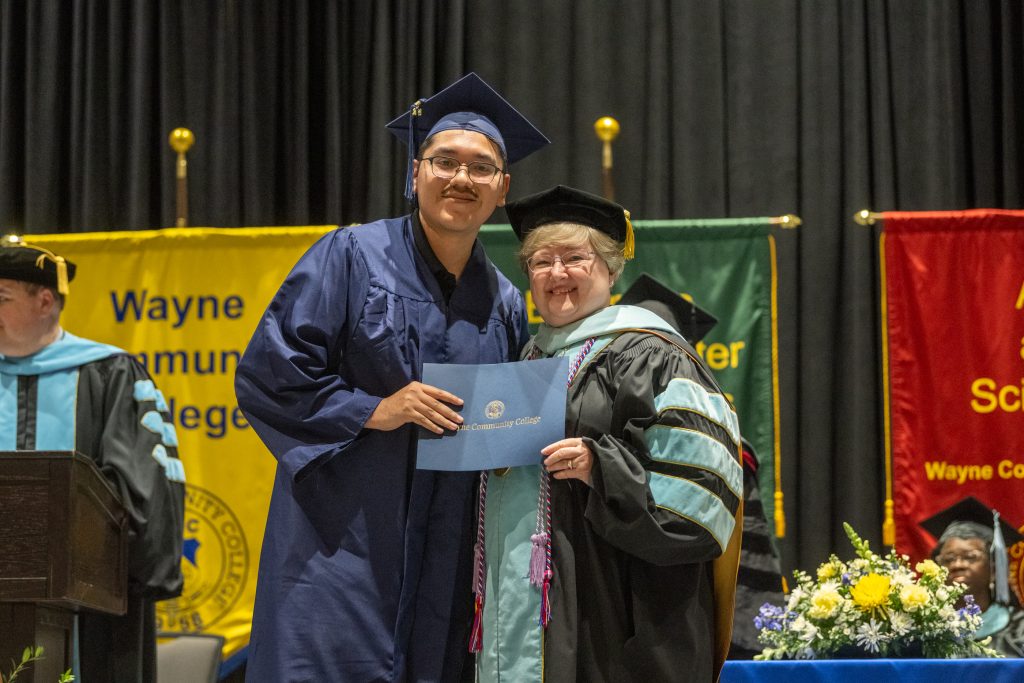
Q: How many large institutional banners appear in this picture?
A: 3